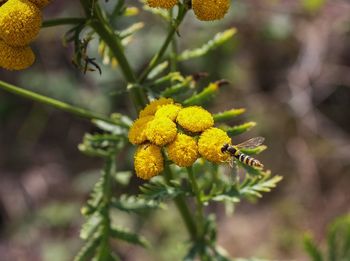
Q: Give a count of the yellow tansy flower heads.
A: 13